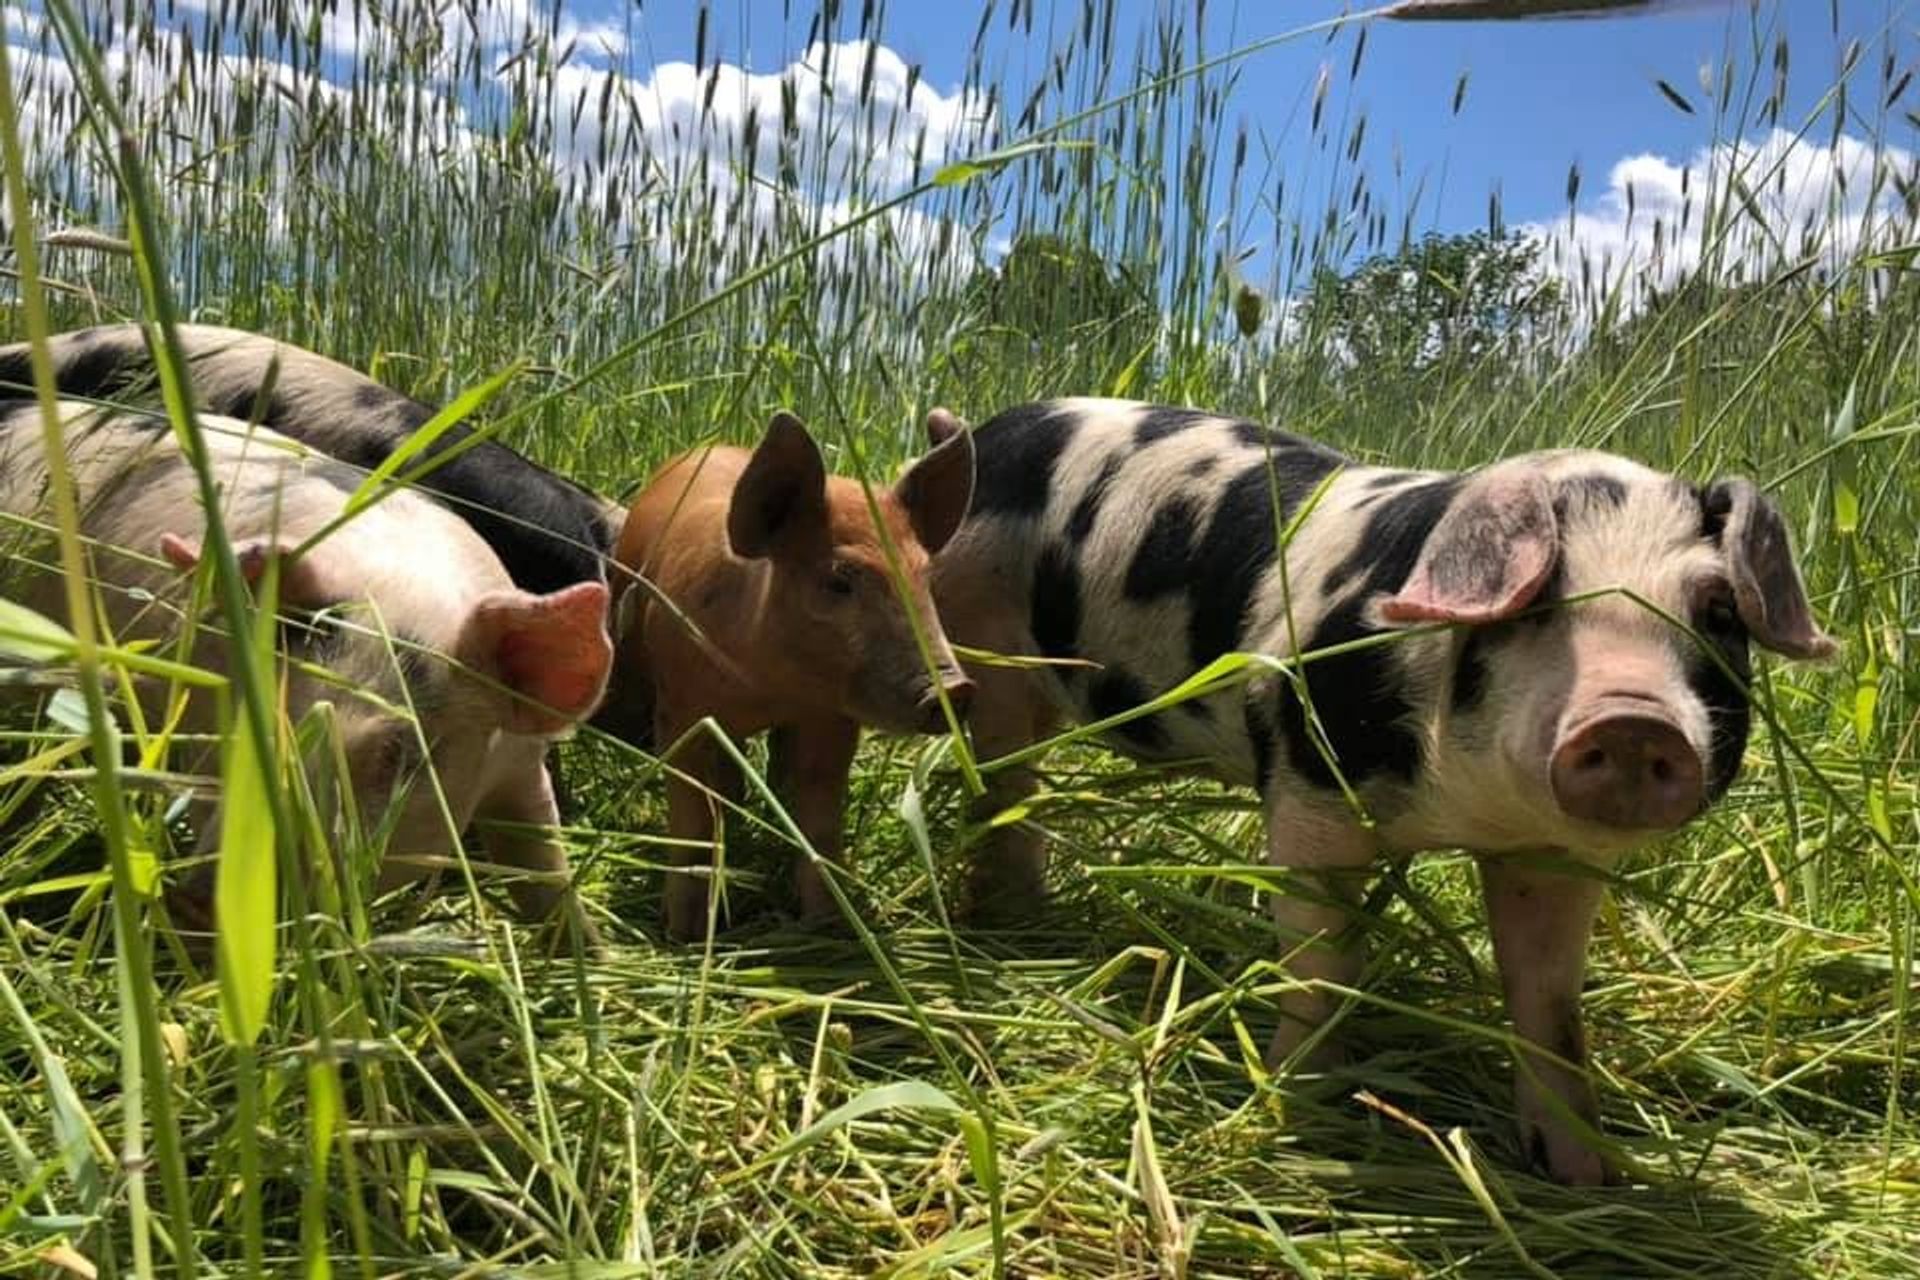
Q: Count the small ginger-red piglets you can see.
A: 1